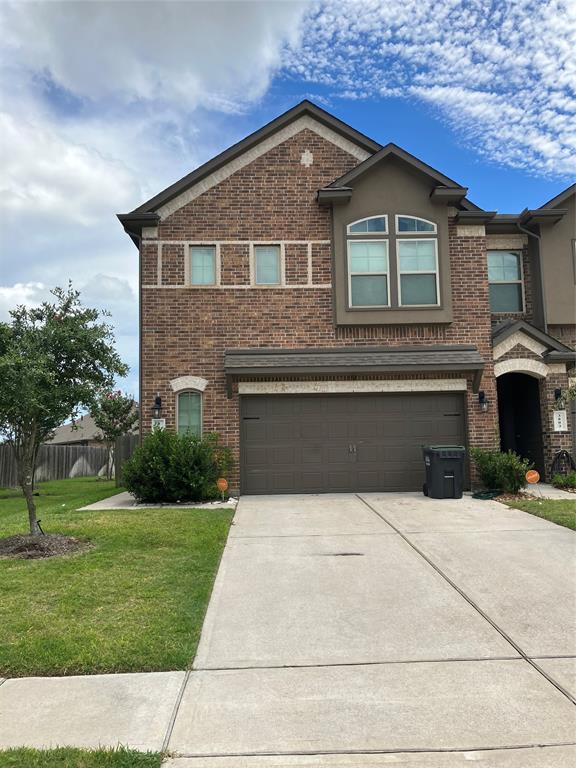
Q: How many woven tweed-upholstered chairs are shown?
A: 0